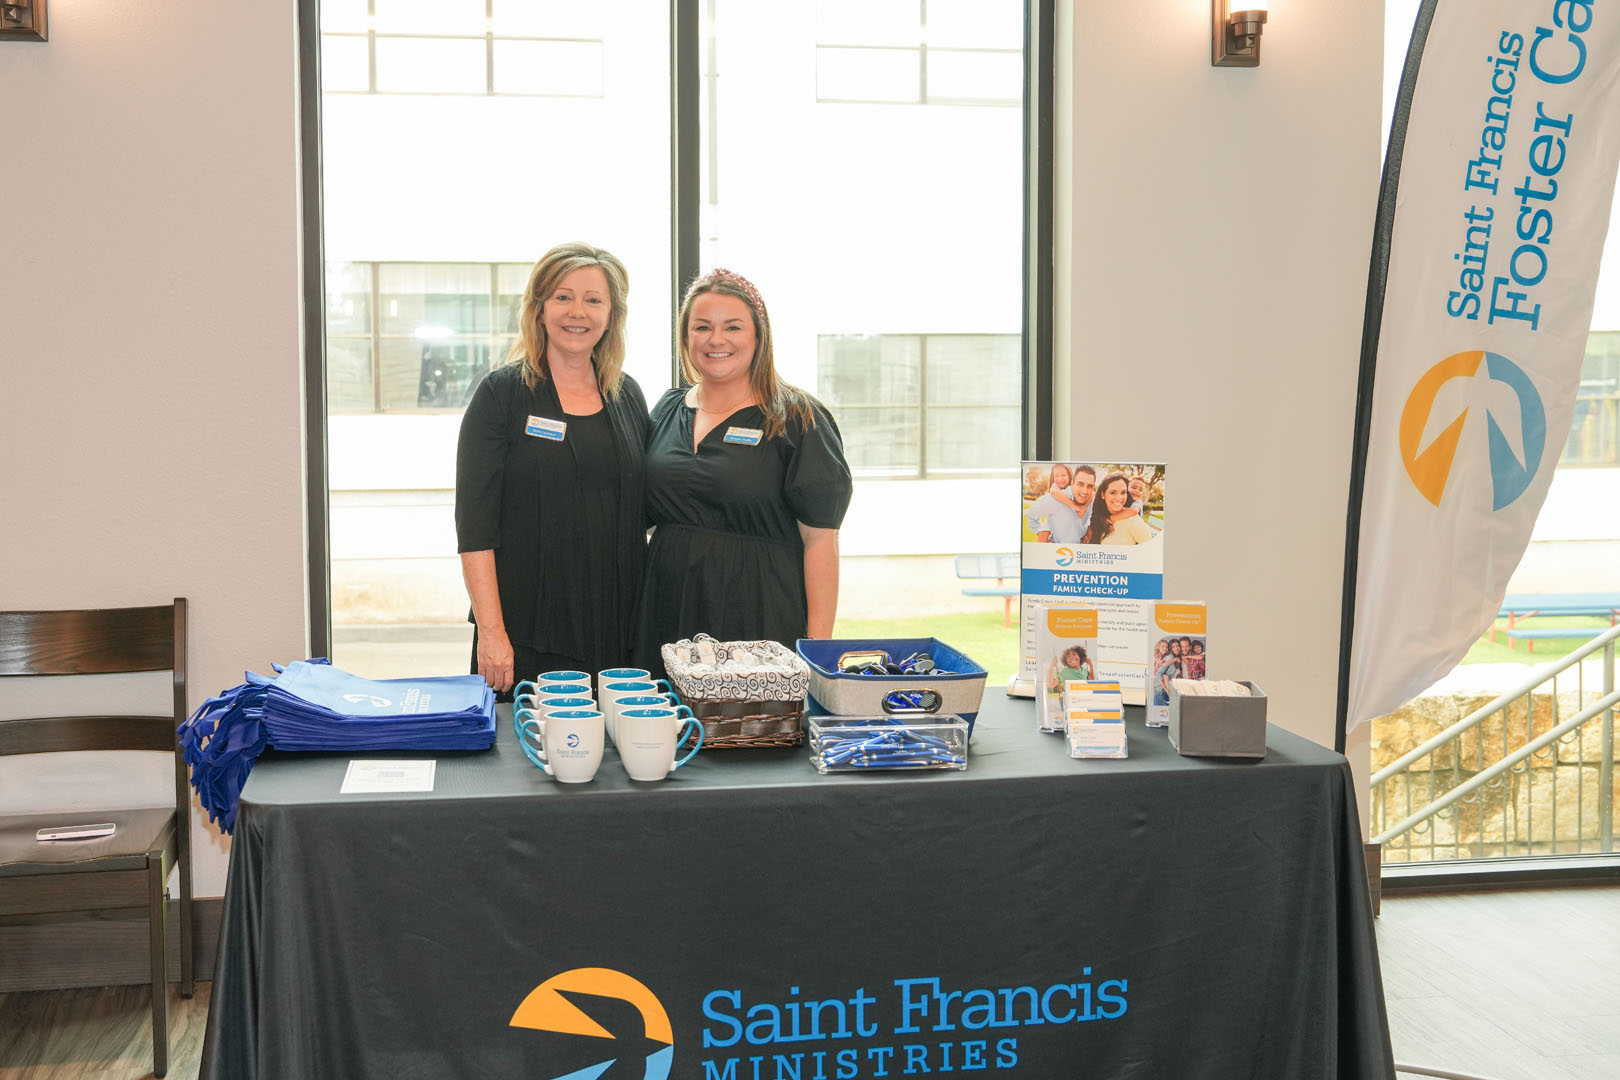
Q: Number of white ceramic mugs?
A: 8